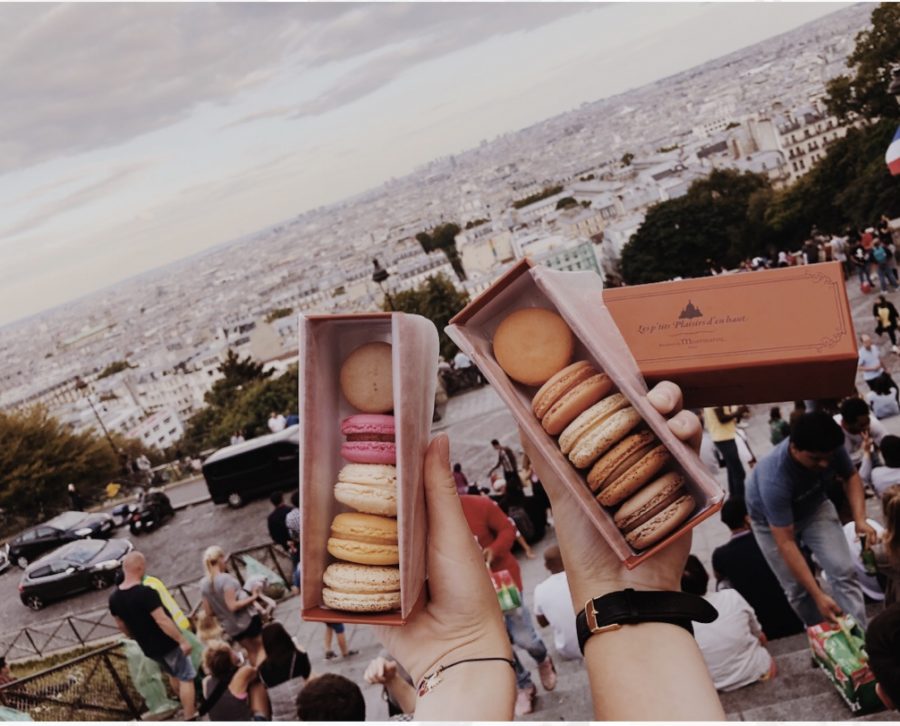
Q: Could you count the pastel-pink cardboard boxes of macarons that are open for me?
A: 2